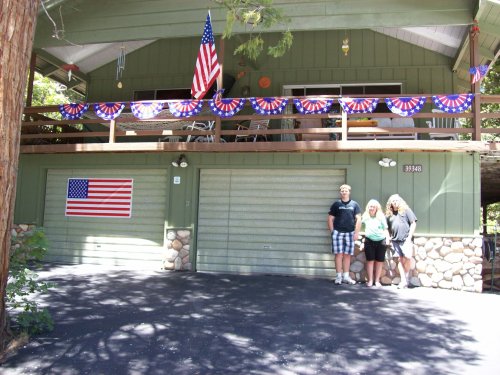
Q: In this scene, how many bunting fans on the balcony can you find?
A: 10